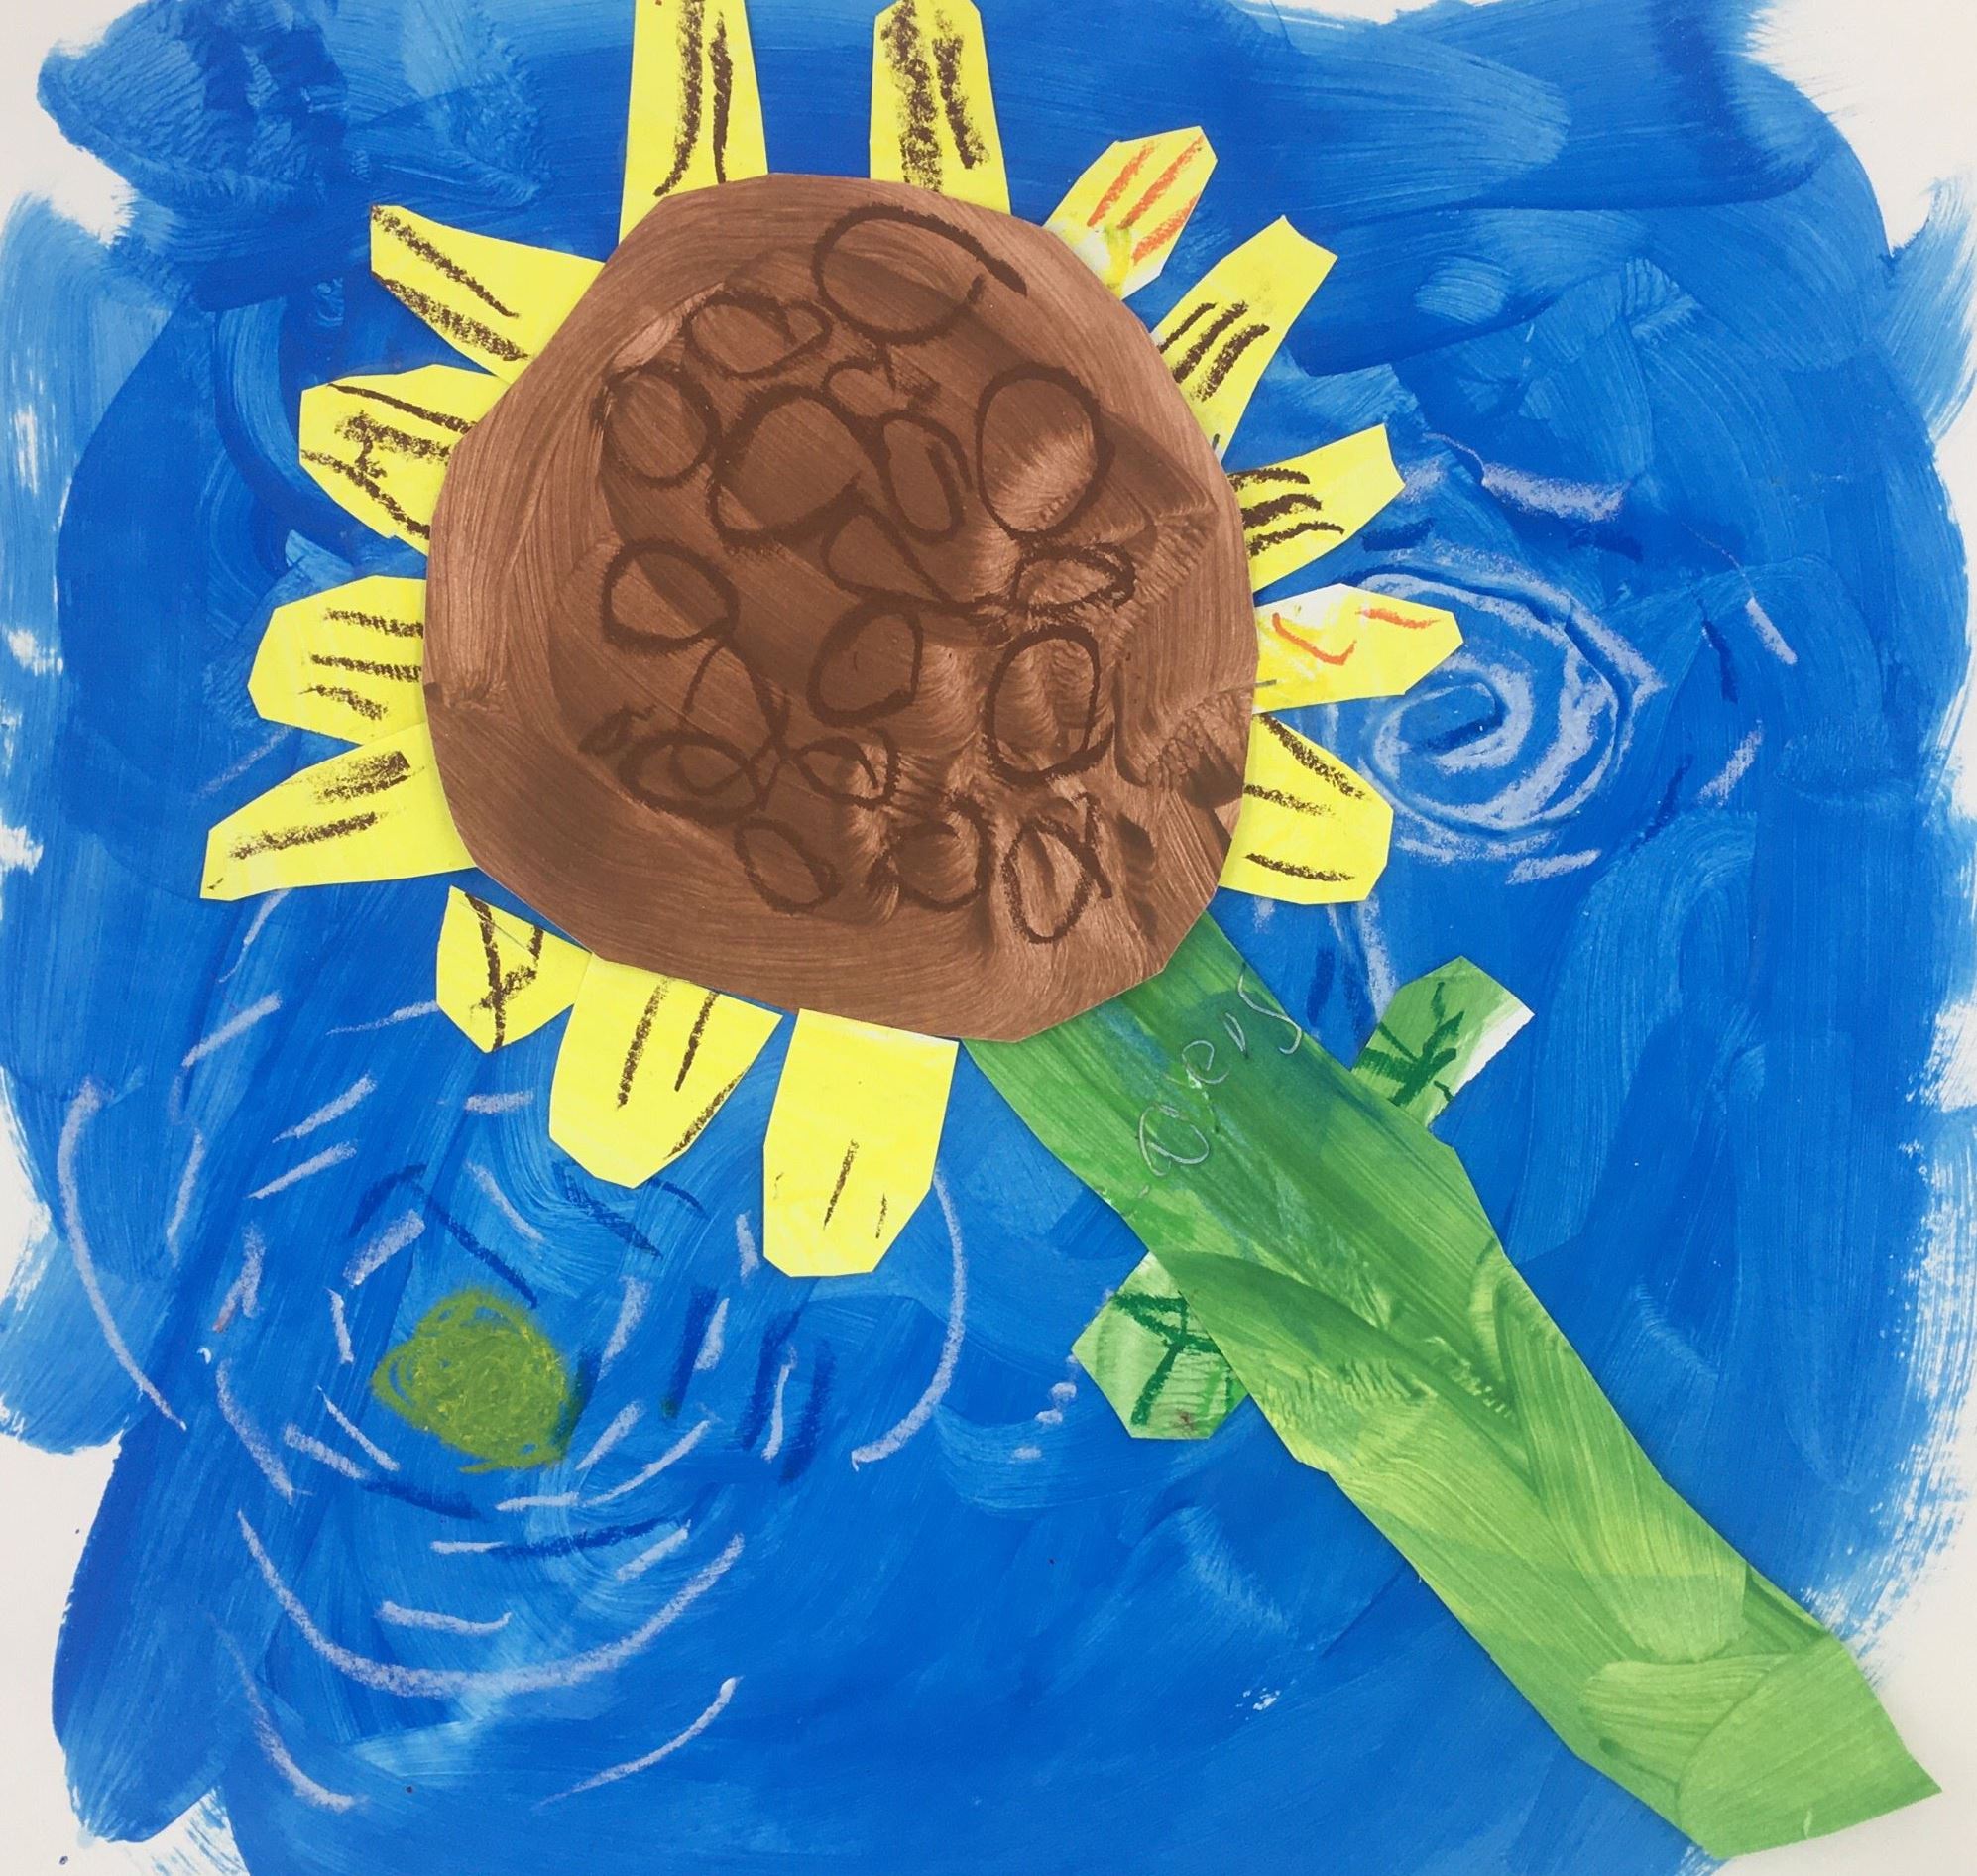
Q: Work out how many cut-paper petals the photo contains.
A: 14